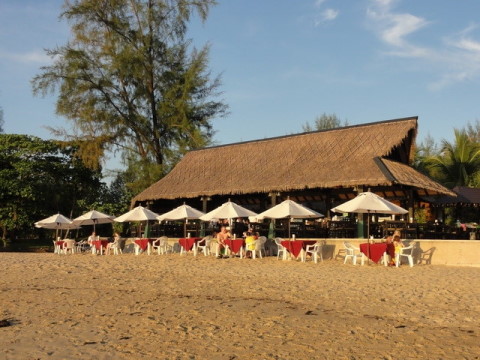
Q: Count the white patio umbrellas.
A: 7